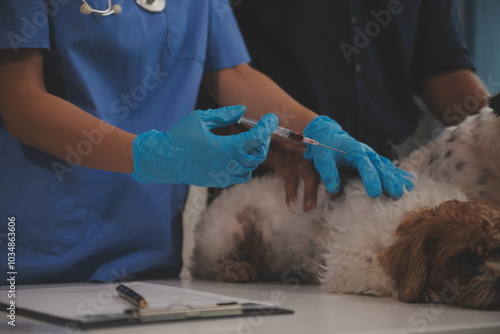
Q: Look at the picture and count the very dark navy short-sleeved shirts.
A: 1